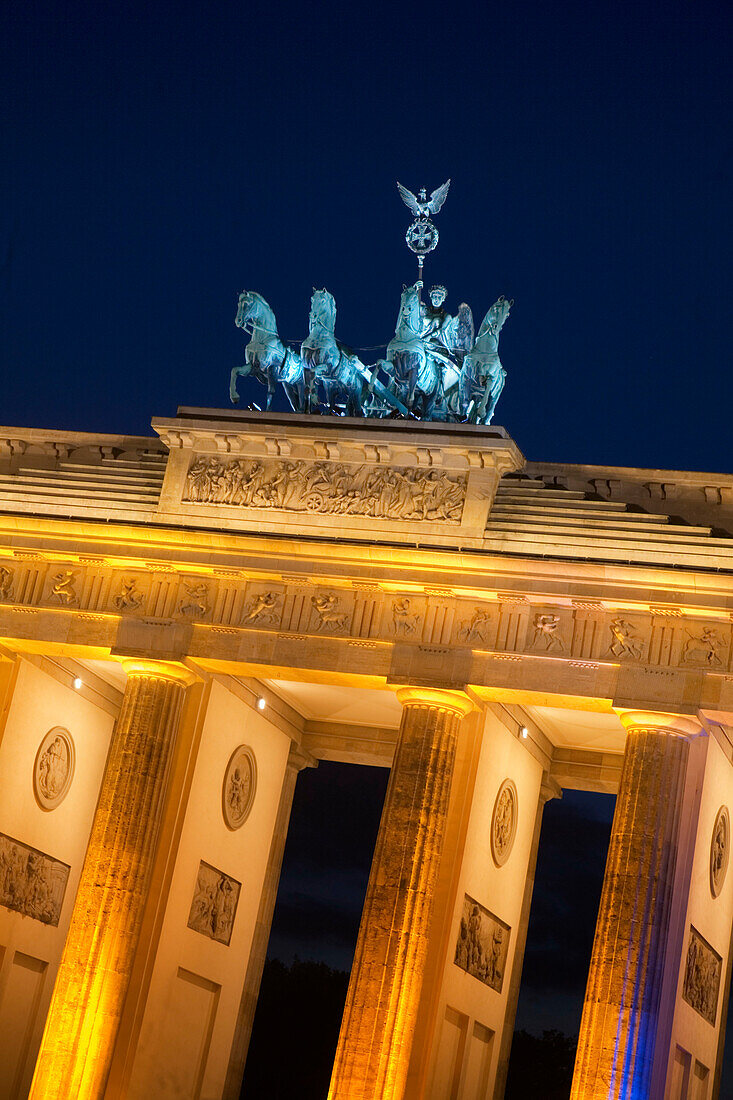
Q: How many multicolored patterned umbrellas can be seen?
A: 0